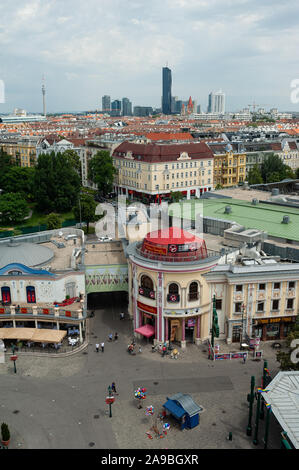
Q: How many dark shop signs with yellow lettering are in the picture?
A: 1